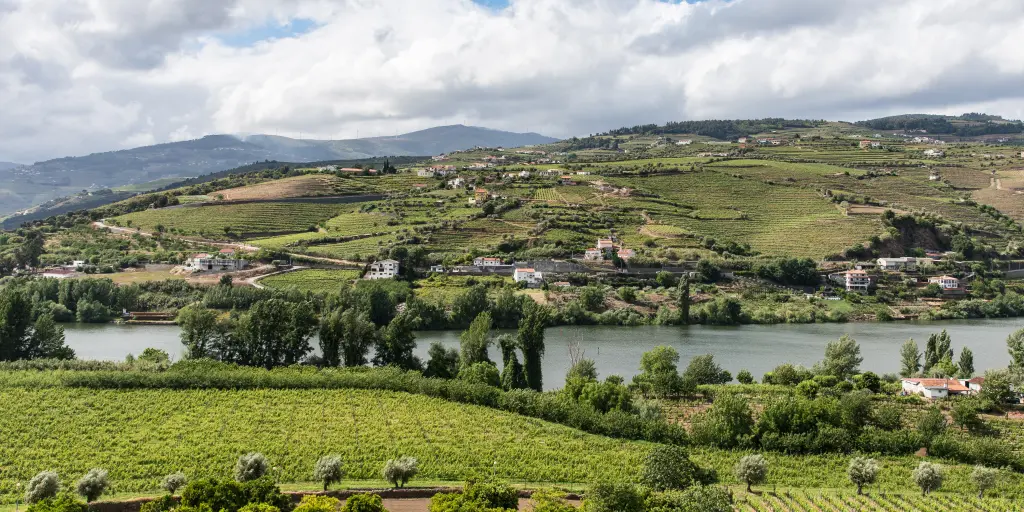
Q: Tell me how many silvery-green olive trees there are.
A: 10